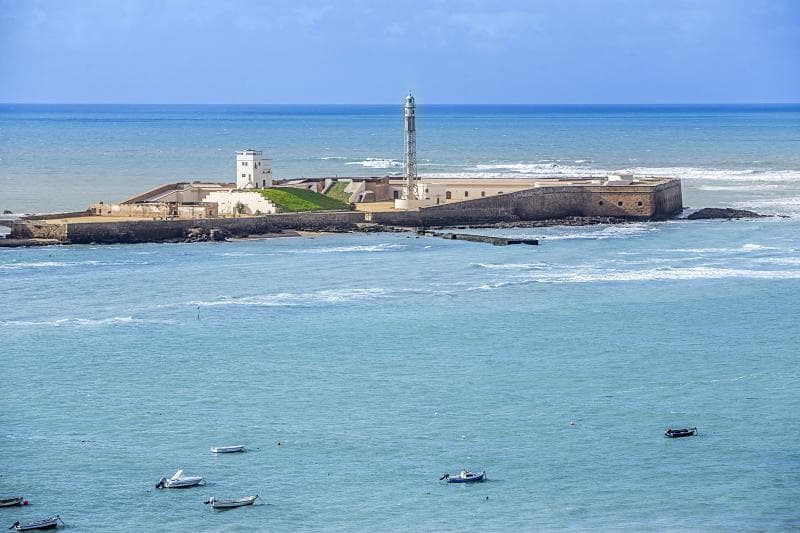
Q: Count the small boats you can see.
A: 7